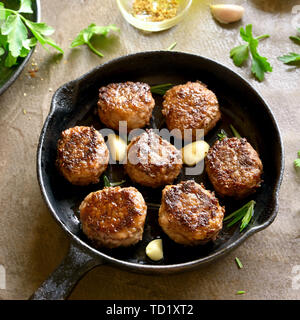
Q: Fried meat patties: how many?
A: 7